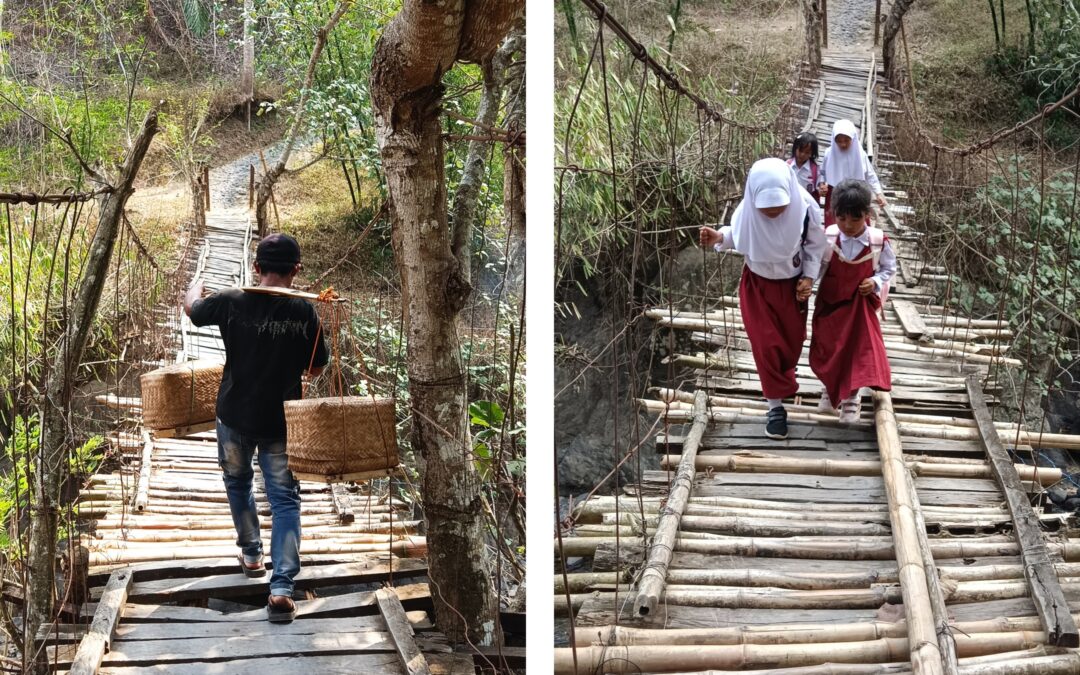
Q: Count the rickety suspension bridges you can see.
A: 2